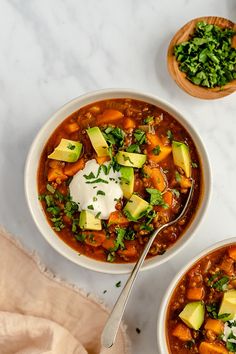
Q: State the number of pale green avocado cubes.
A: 9